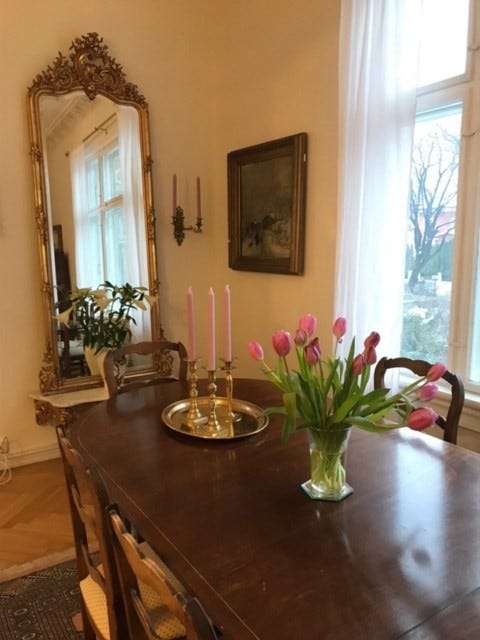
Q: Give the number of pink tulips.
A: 12